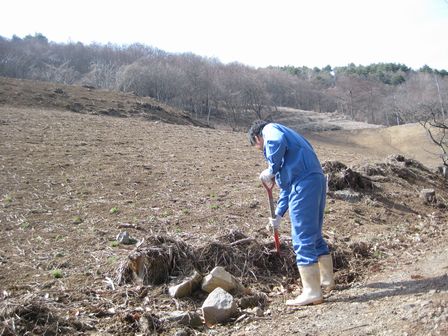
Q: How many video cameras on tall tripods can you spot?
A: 0